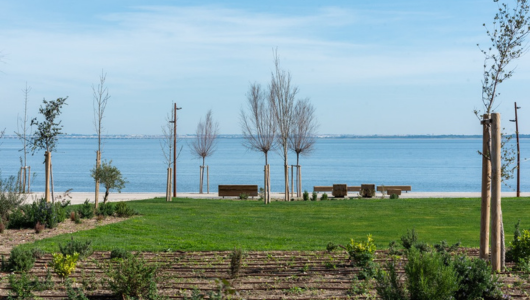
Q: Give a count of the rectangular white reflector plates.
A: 0